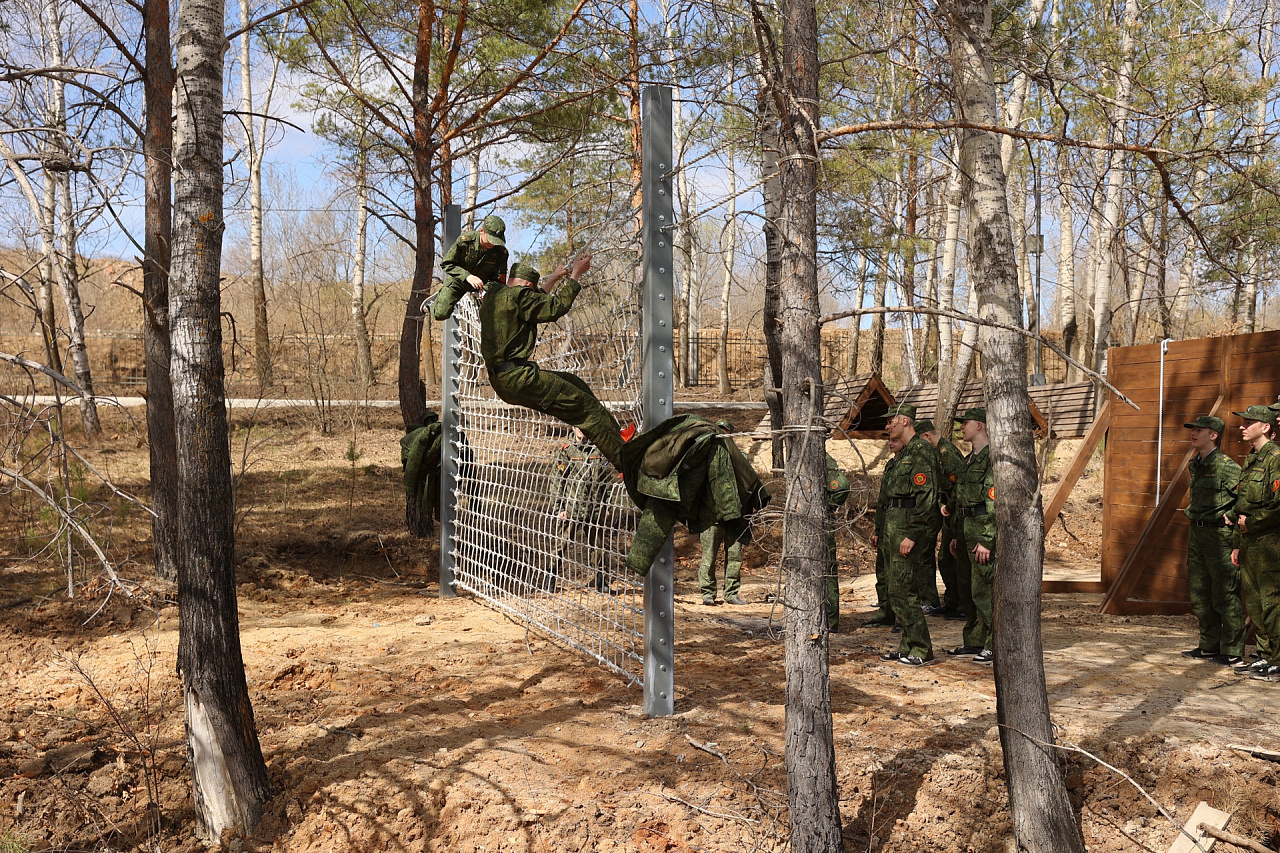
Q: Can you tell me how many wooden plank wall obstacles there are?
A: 1